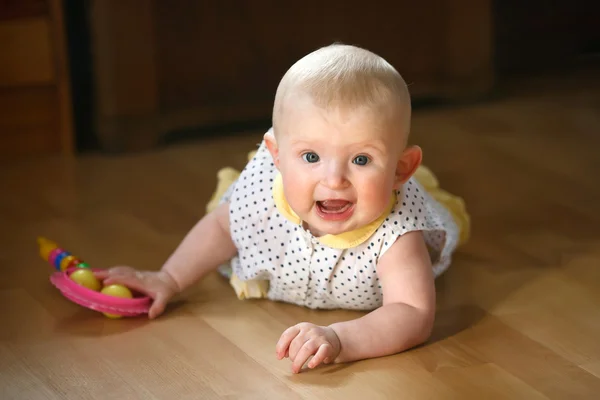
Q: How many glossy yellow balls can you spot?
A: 2